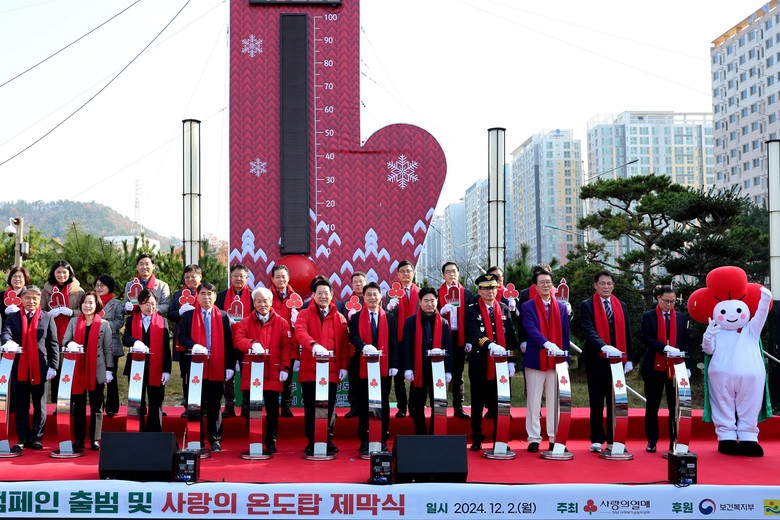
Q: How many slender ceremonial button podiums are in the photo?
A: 12